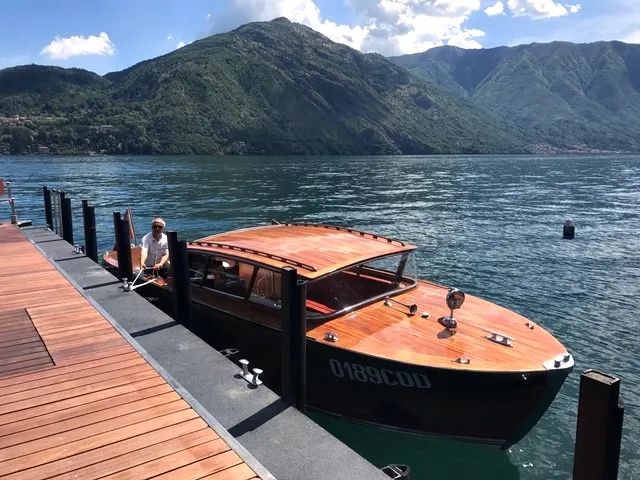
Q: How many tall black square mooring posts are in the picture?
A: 7